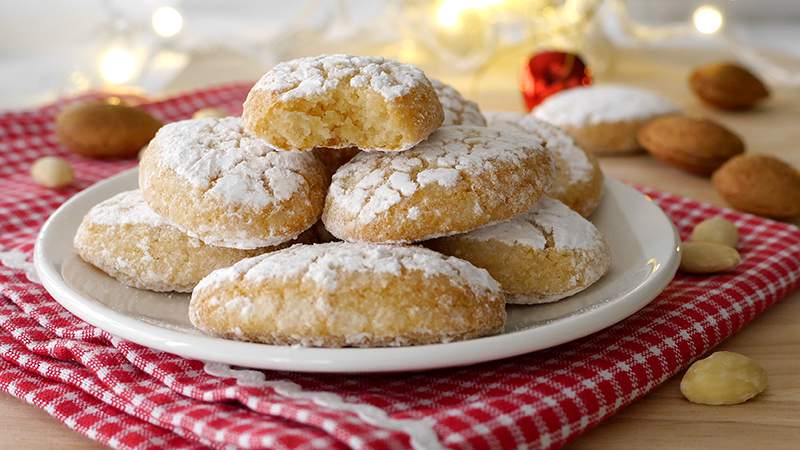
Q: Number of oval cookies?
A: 9